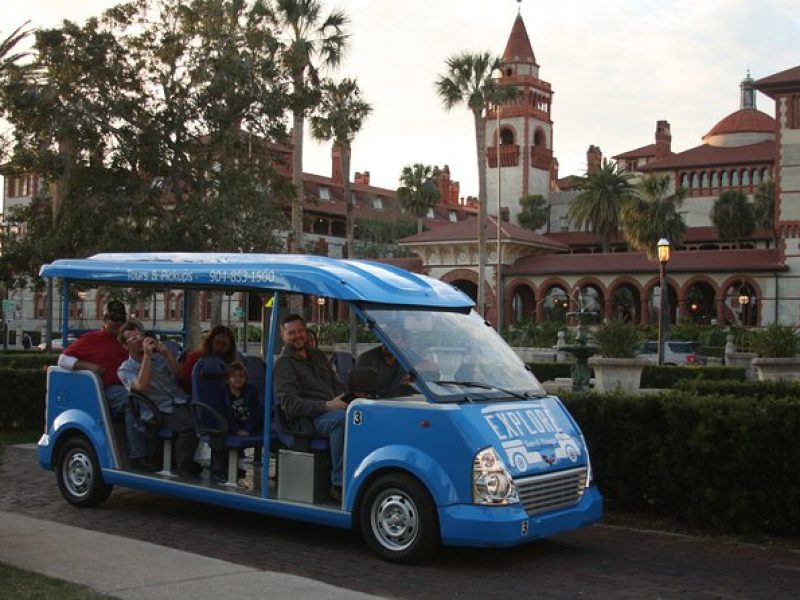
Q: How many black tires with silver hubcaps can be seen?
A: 2